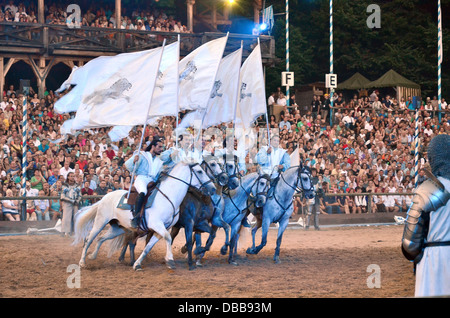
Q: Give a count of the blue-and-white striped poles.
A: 5